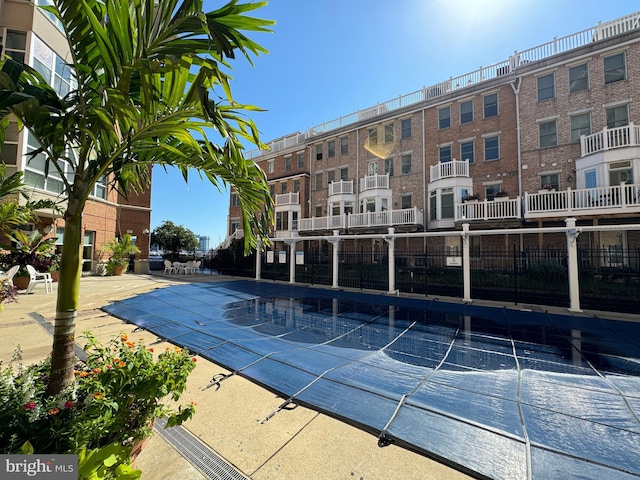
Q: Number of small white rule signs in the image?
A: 4